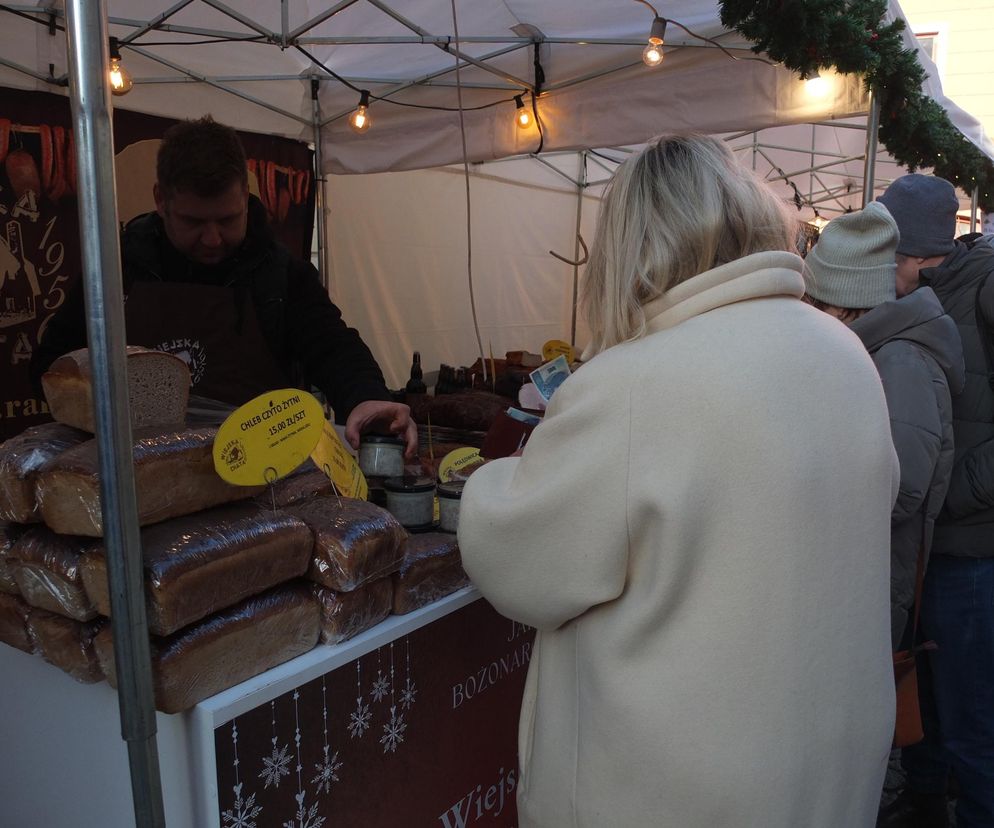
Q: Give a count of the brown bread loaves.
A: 13